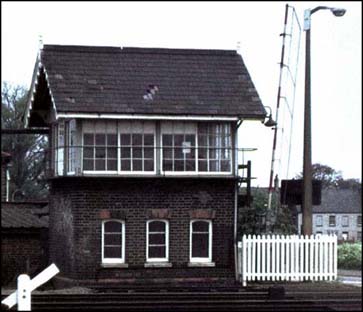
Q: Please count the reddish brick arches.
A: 3